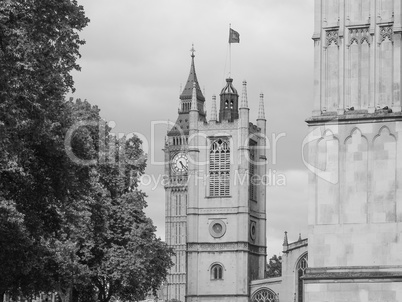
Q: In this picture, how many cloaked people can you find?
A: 0